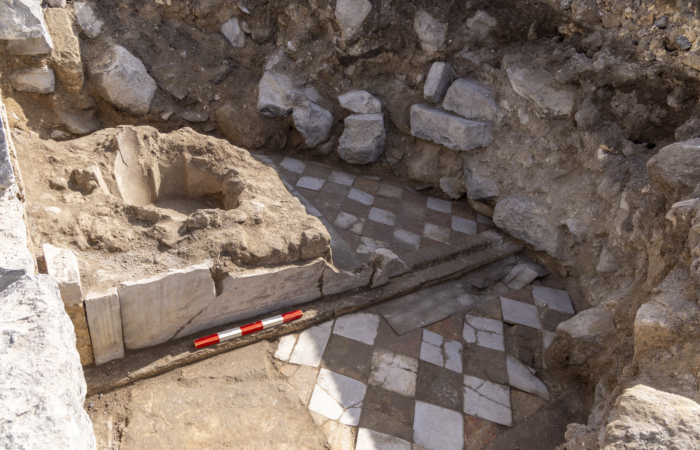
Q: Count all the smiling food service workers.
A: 0